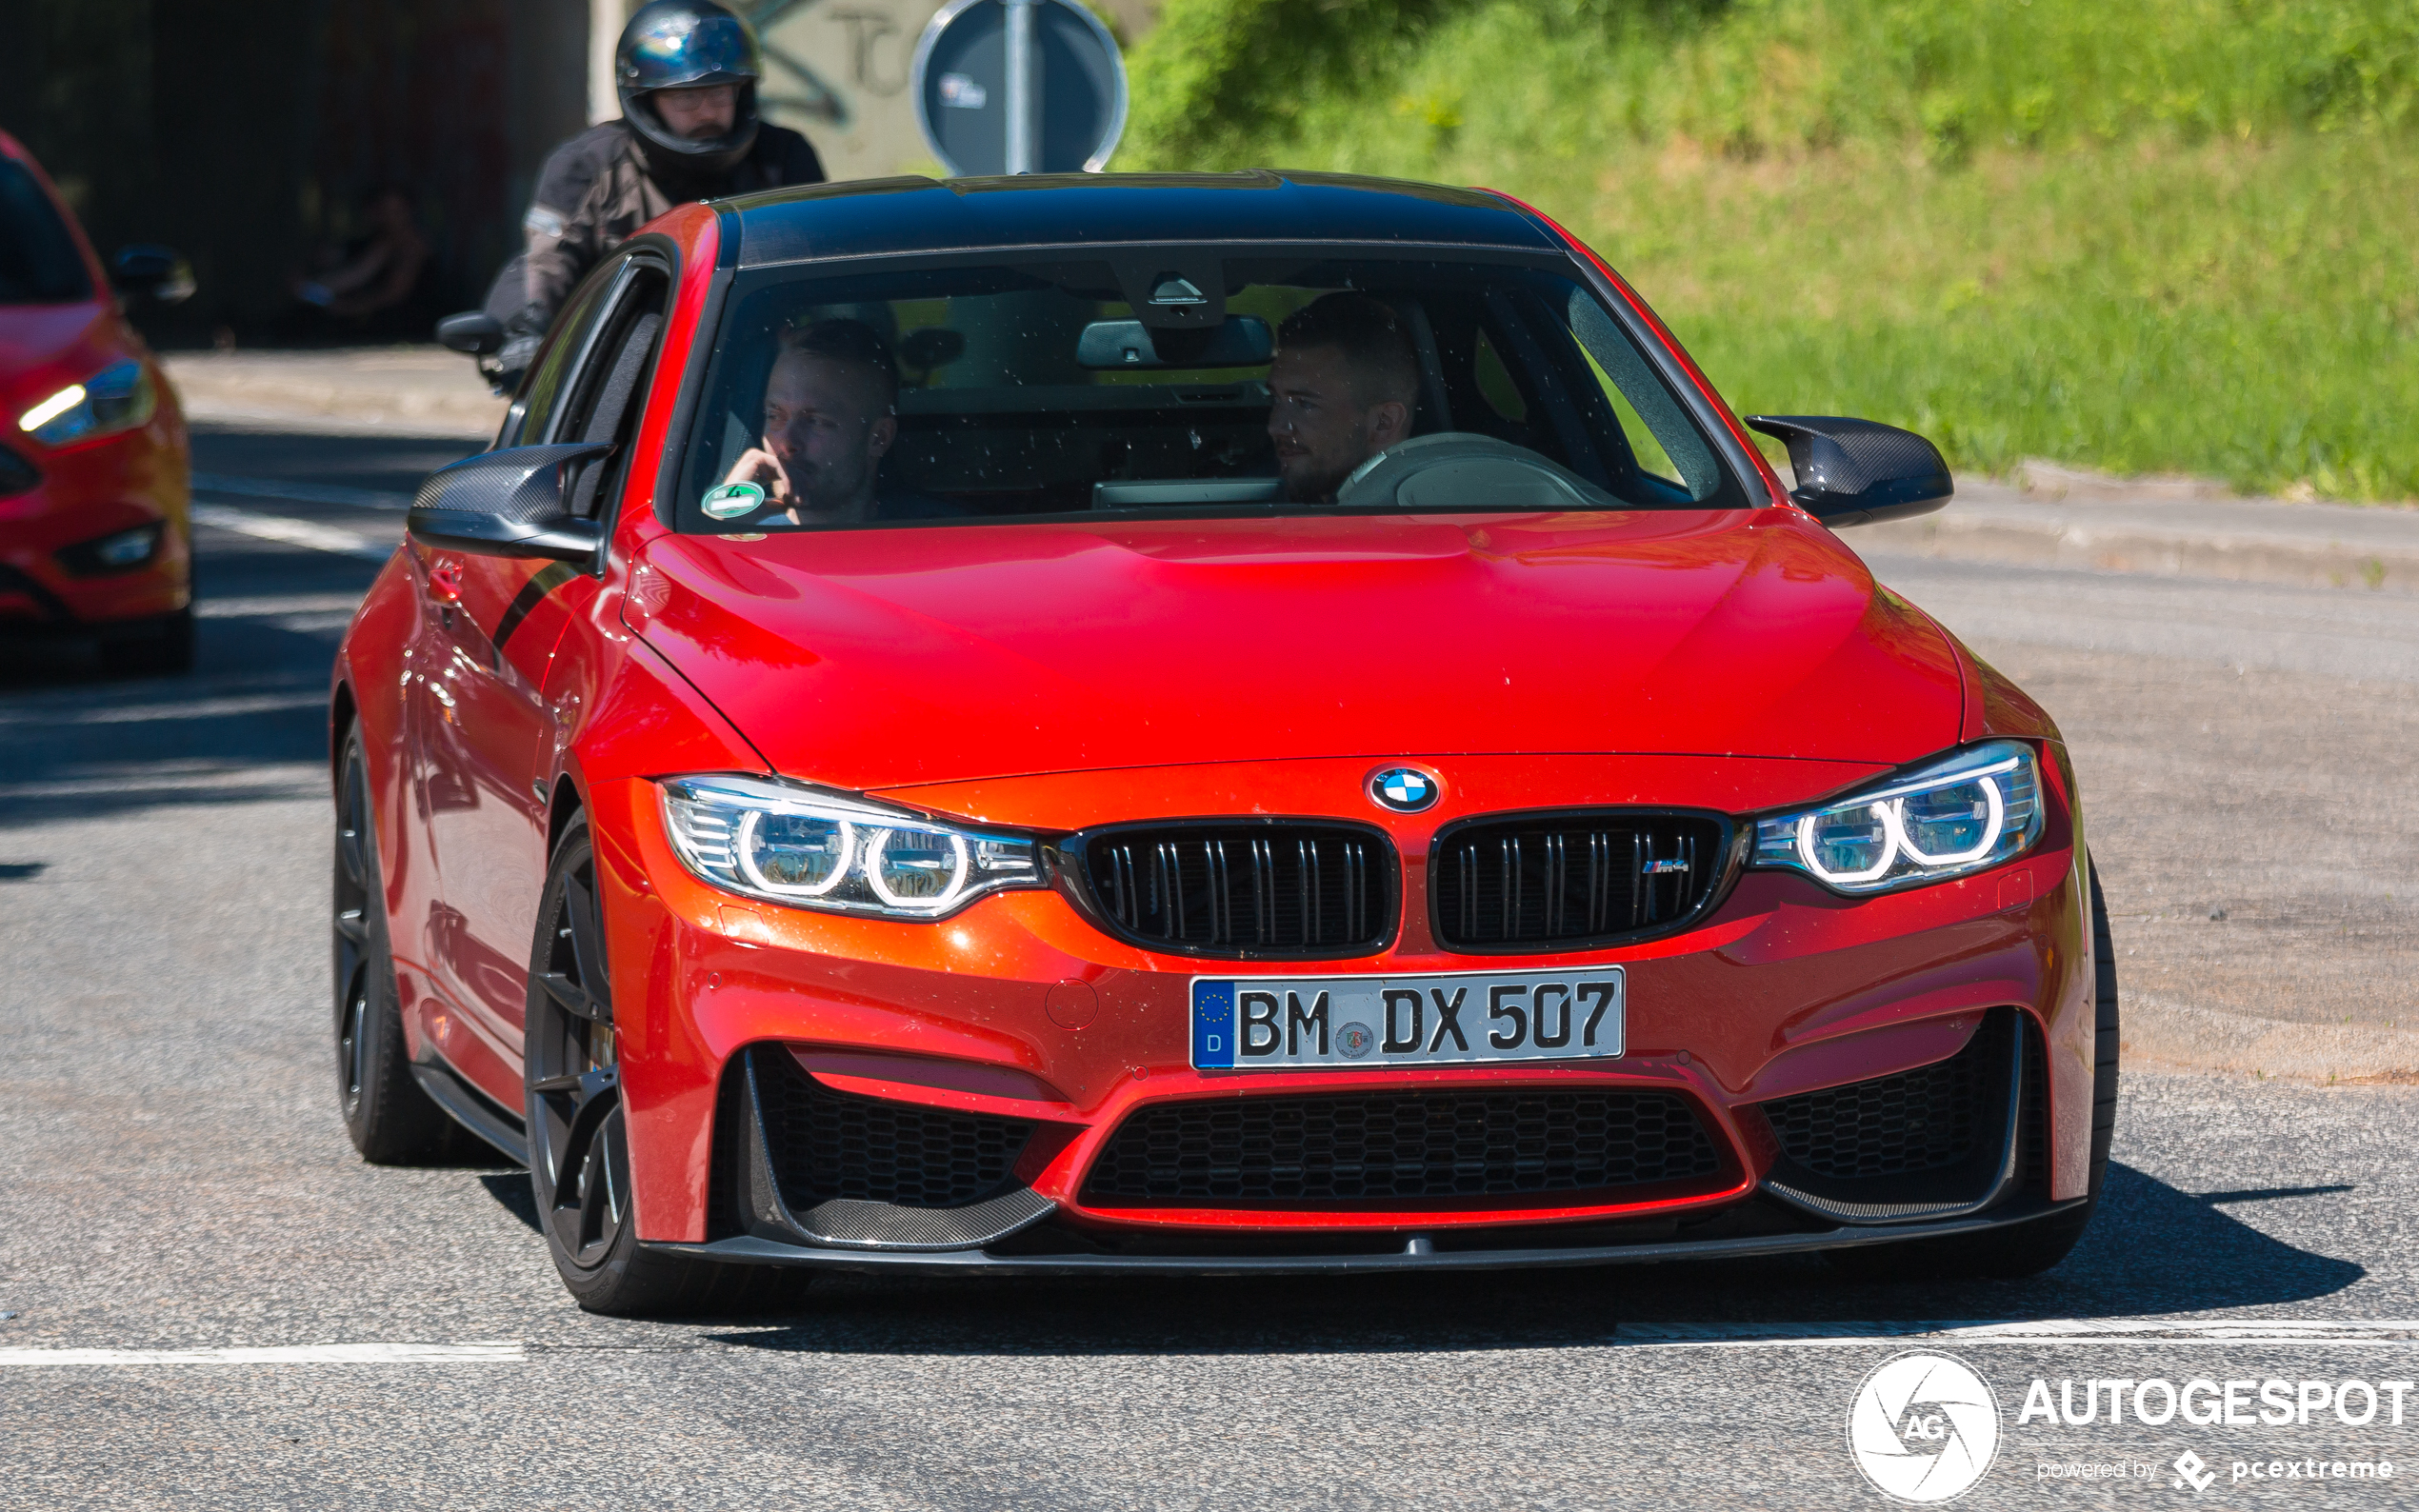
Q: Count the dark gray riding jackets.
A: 1